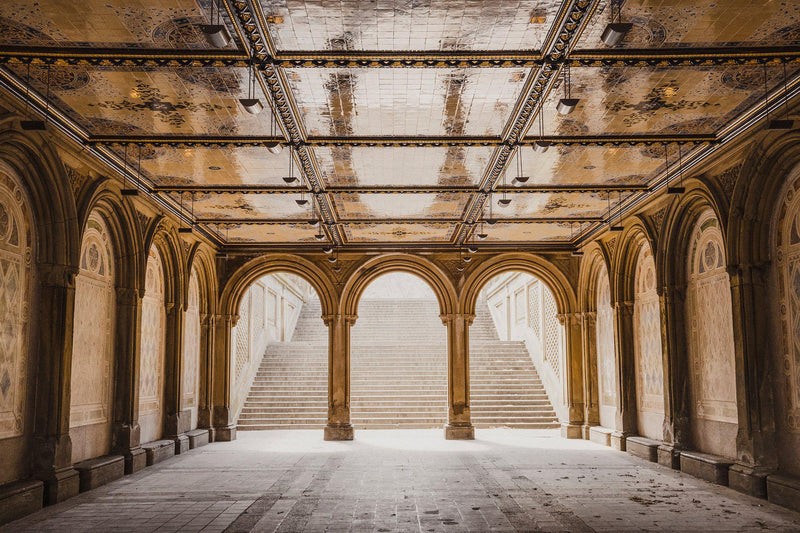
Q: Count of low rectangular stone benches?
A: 8